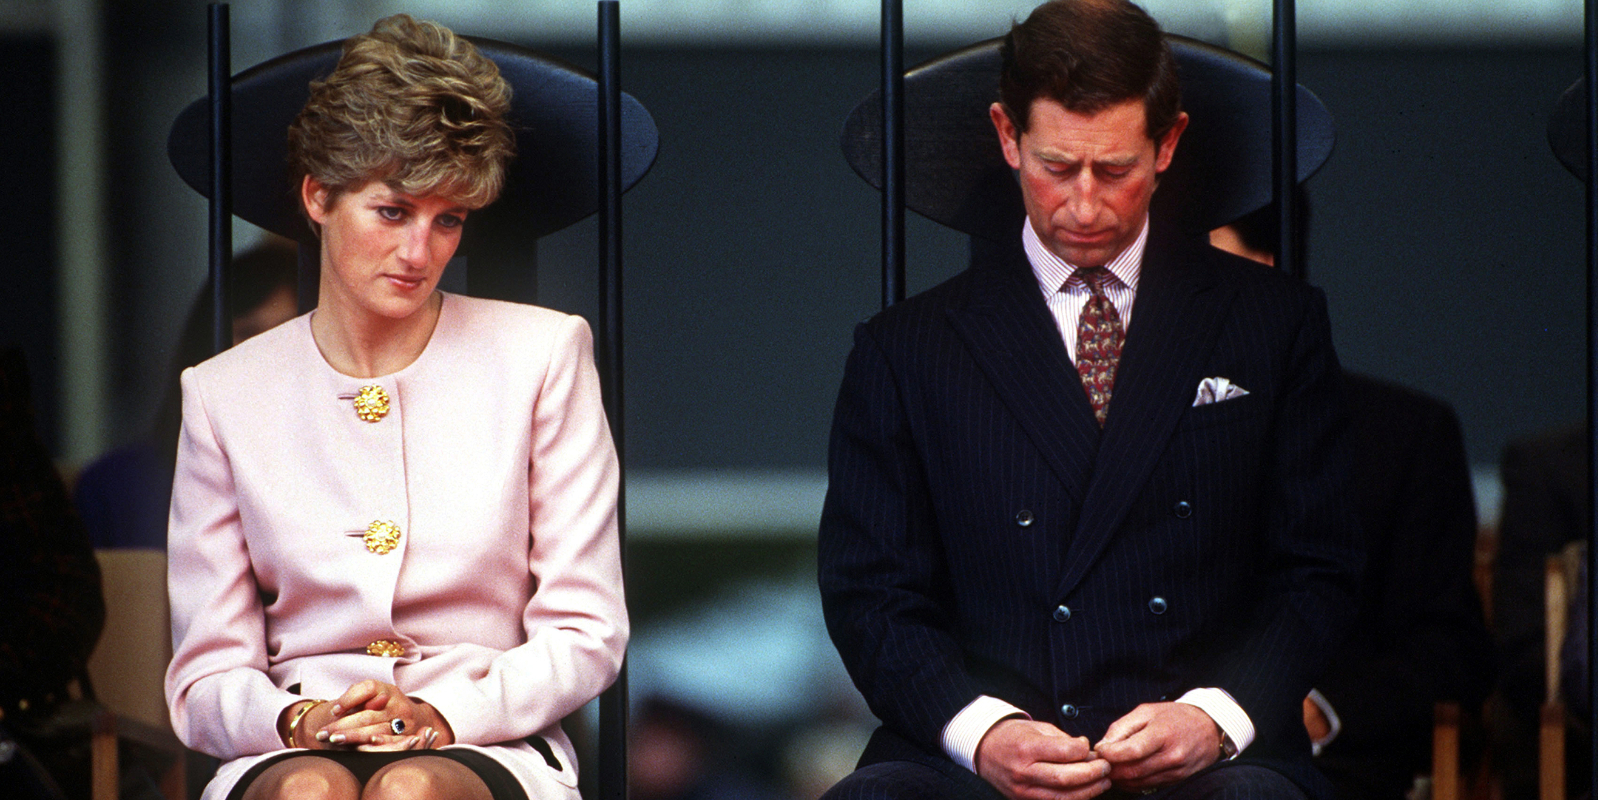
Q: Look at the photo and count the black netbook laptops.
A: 0